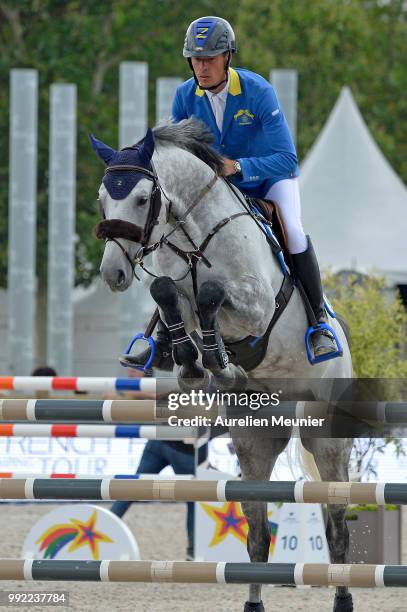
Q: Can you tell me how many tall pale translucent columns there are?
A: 5